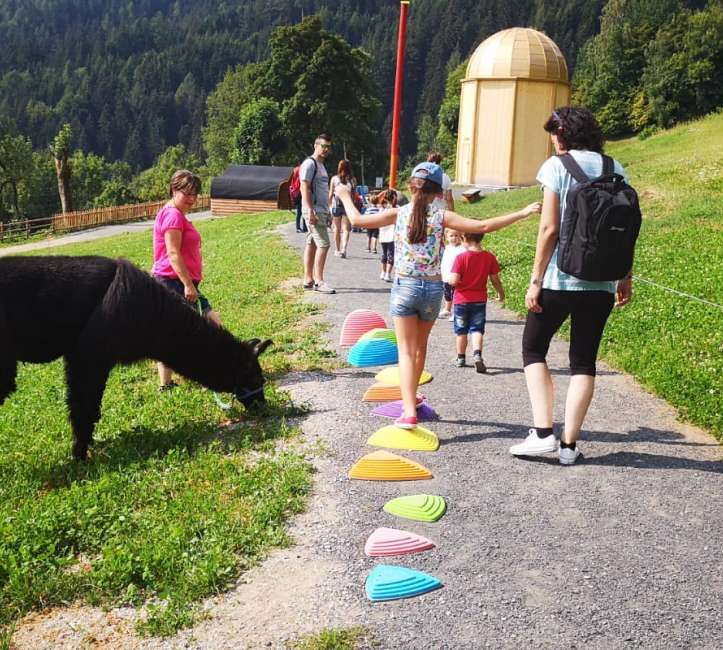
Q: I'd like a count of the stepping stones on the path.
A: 11